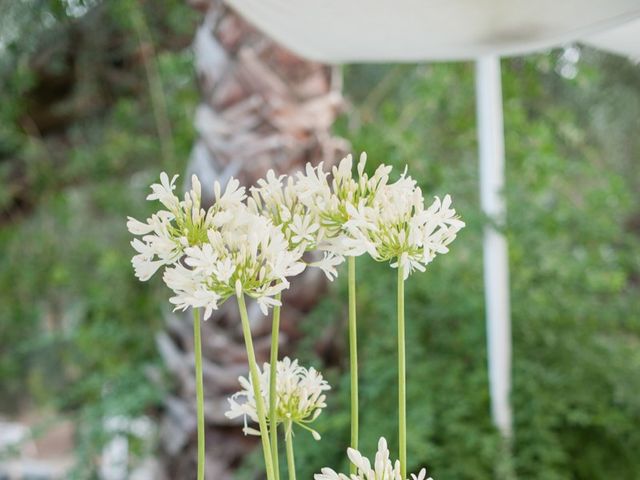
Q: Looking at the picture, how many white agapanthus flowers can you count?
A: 7